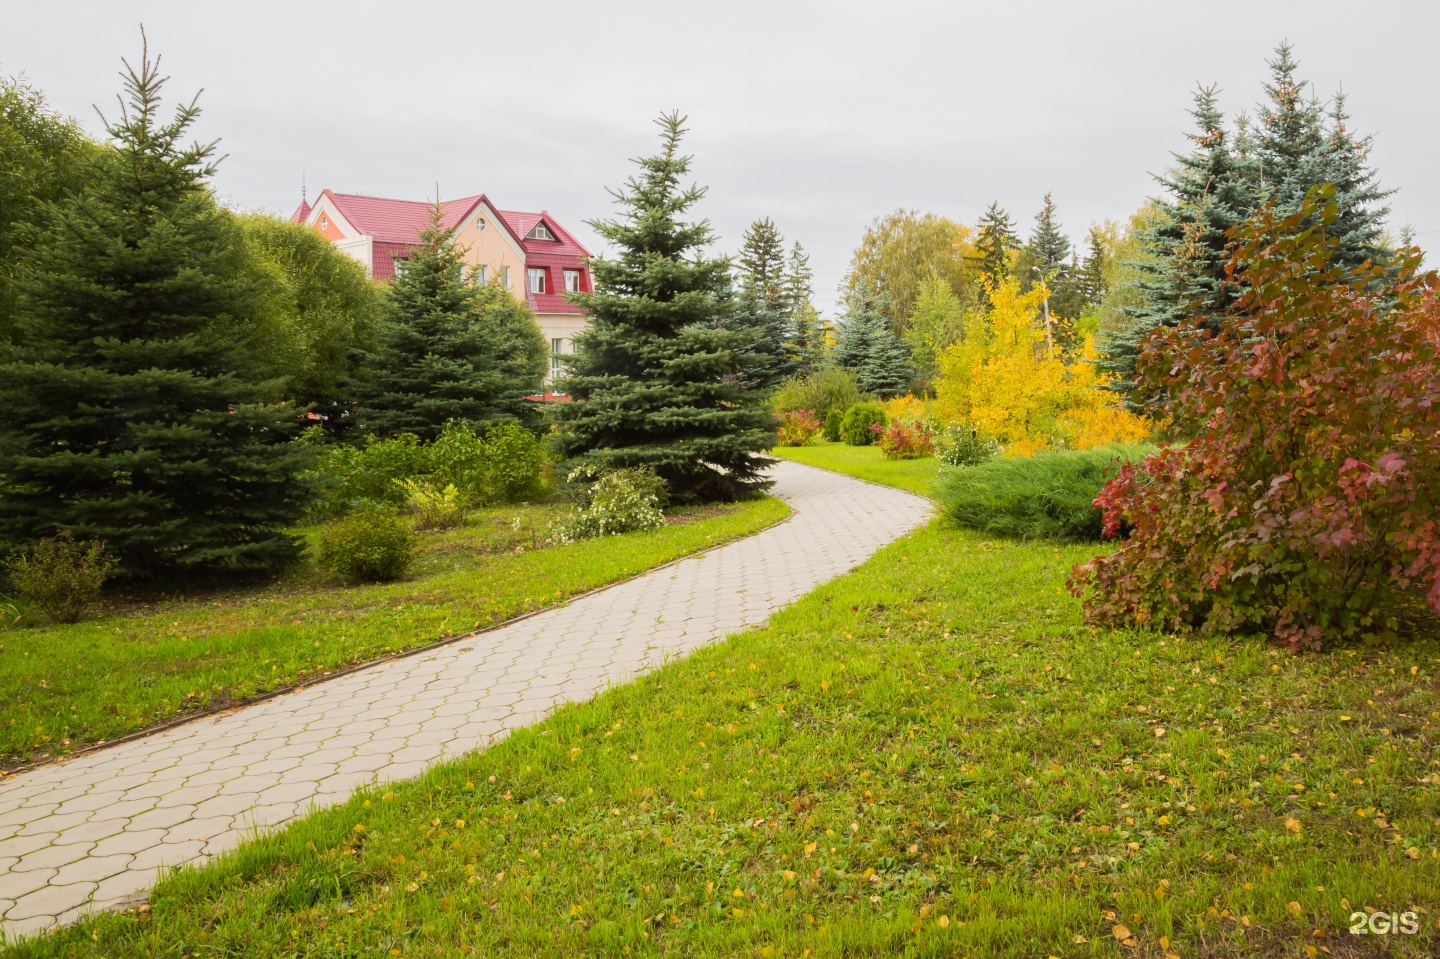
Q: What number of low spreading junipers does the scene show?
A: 1